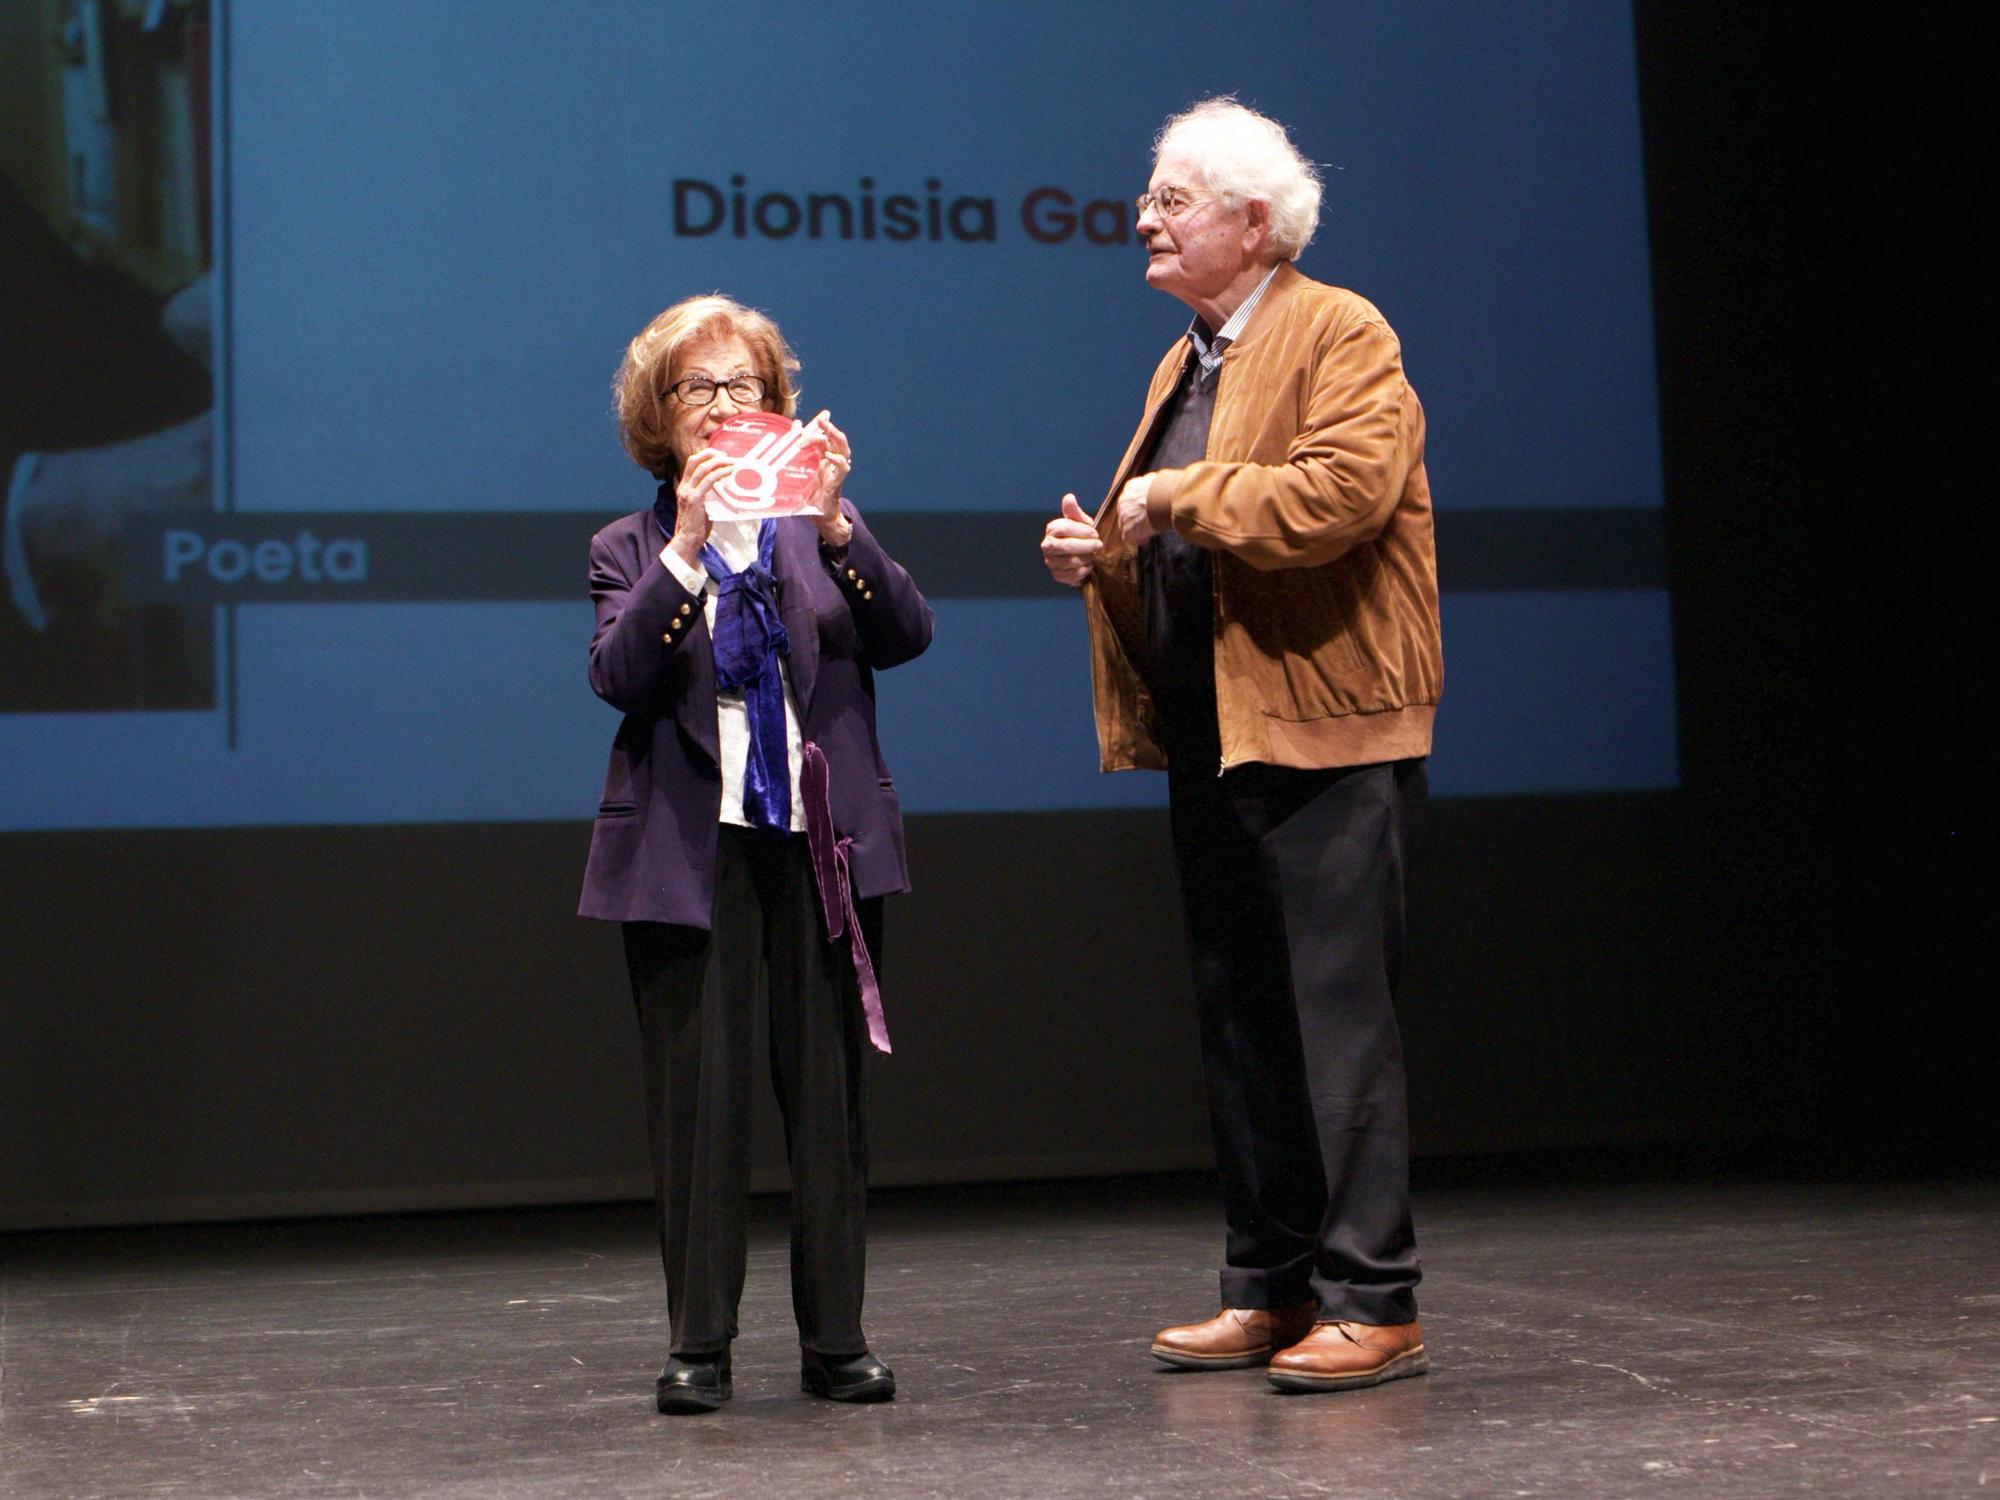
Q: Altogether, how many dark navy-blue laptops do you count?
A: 0